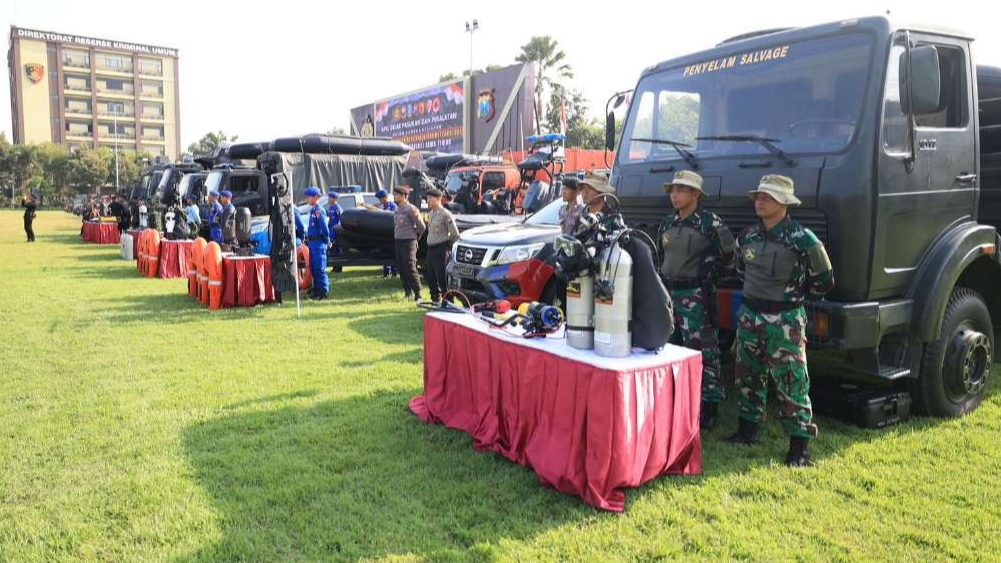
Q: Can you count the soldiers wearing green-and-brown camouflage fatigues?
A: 3